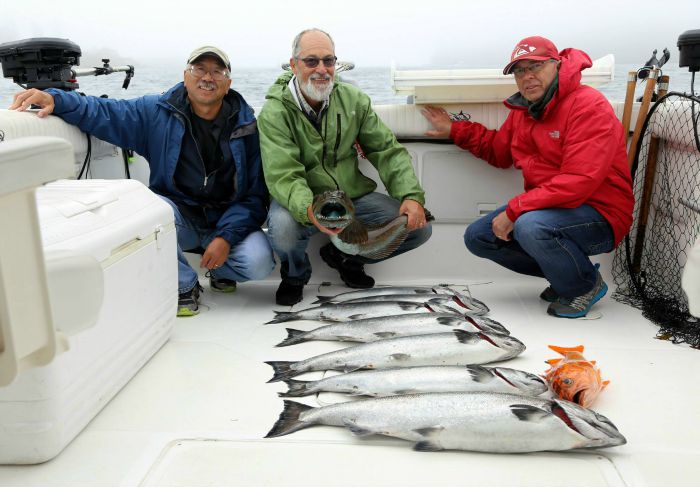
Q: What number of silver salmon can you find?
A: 7